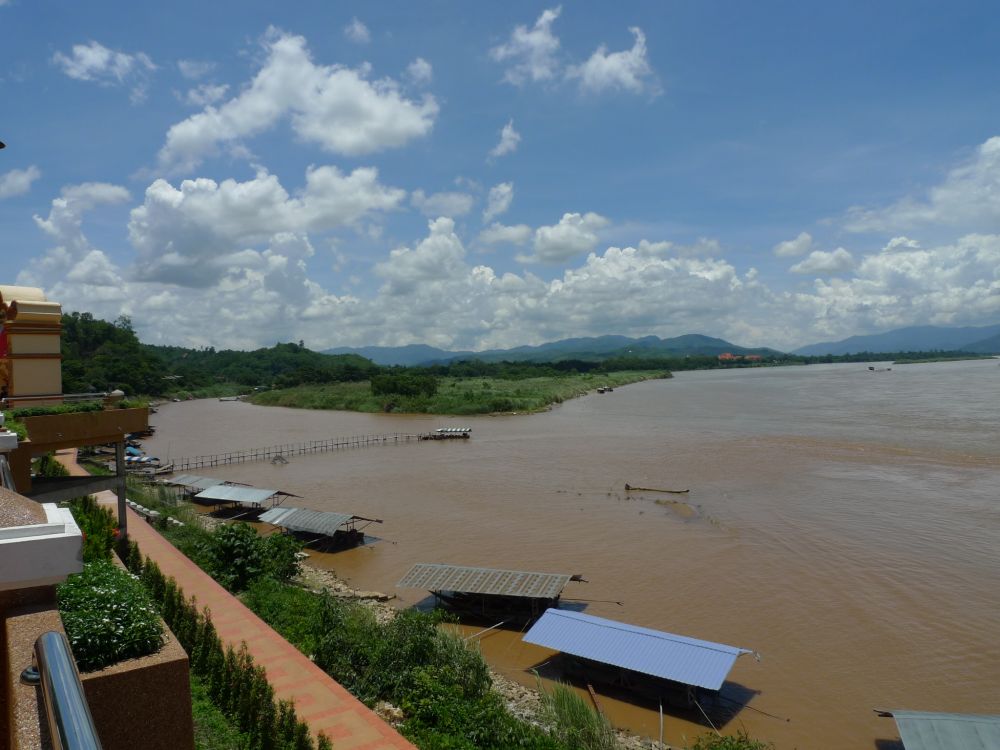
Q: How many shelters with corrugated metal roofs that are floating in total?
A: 6